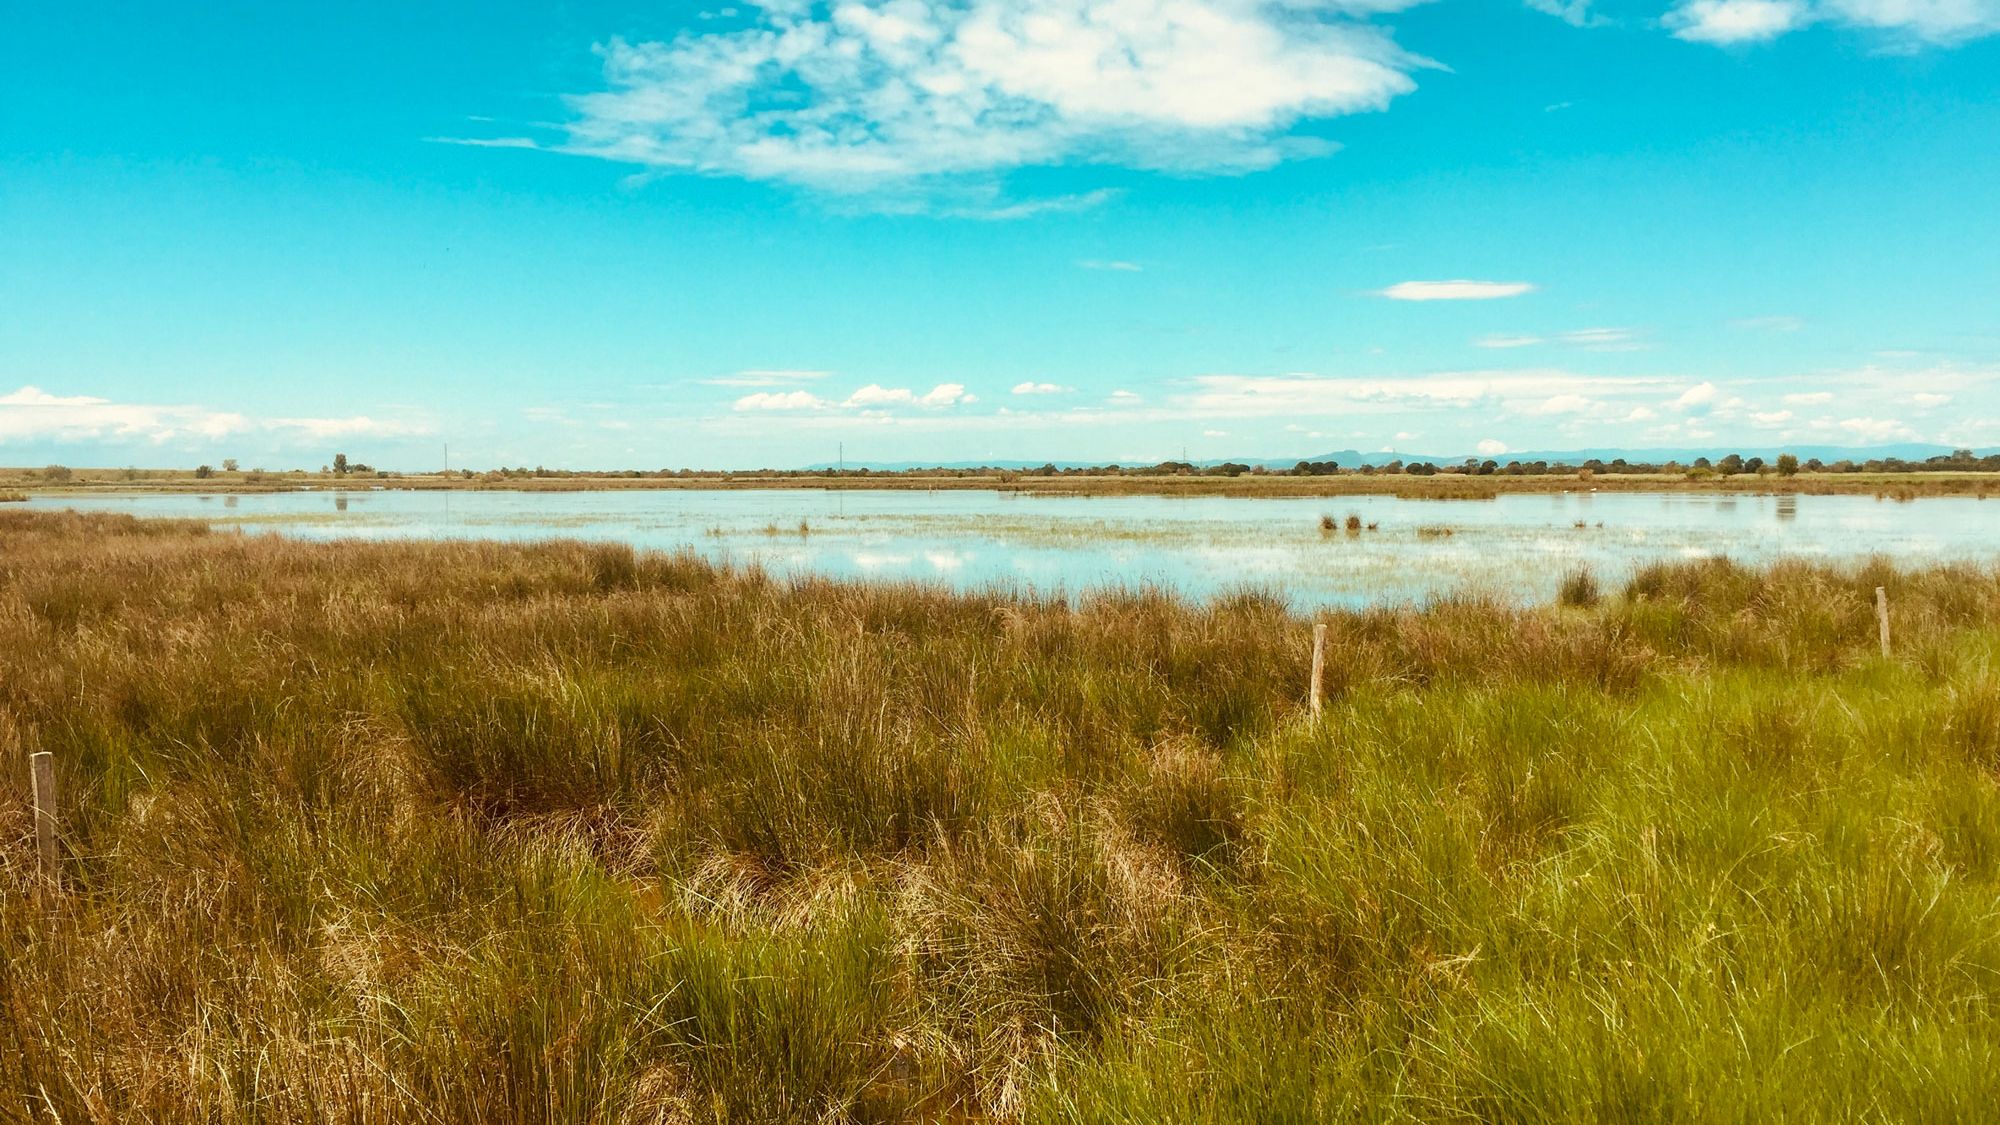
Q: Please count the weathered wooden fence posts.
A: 3